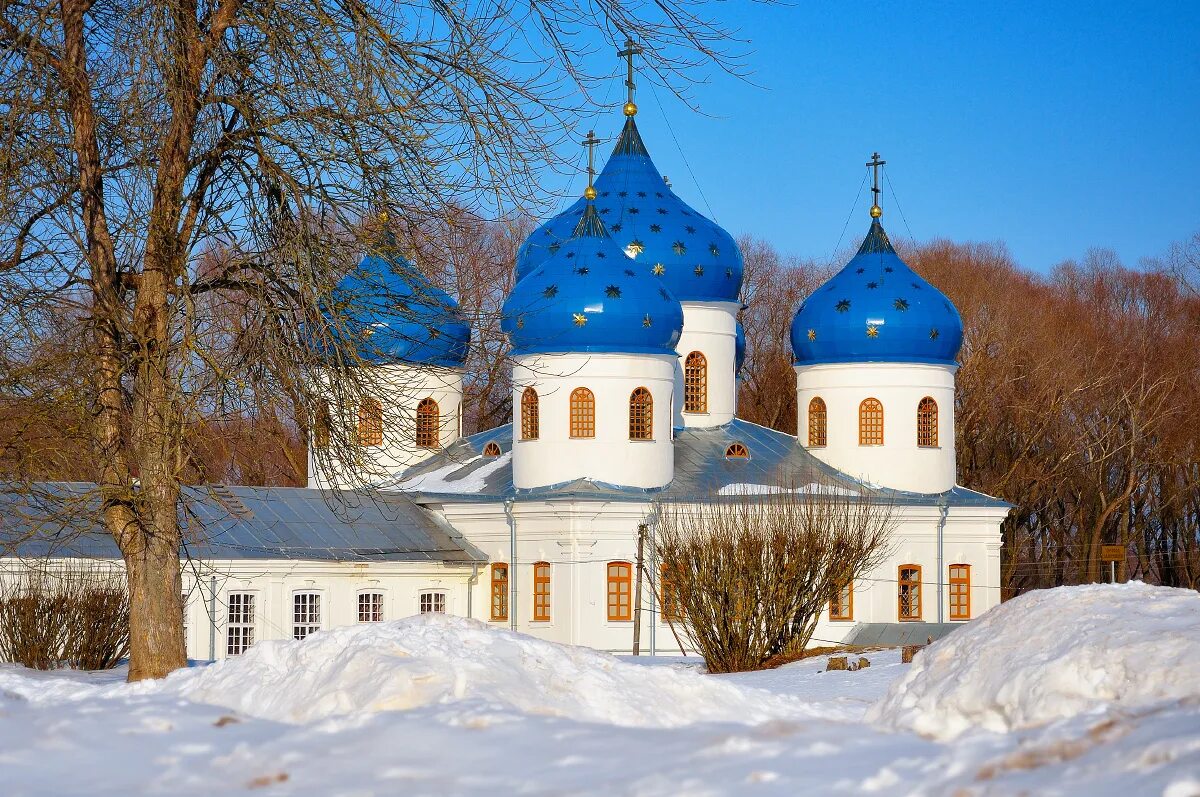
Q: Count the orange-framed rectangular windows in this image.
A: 7